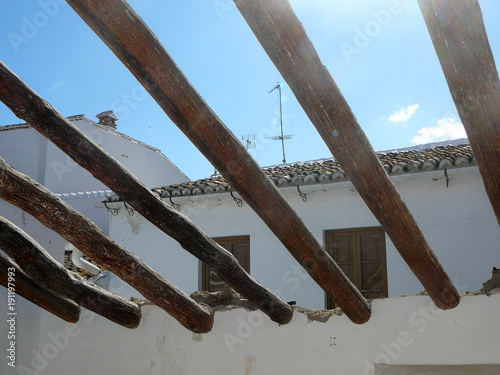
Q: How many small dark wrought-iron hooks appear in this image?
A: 6